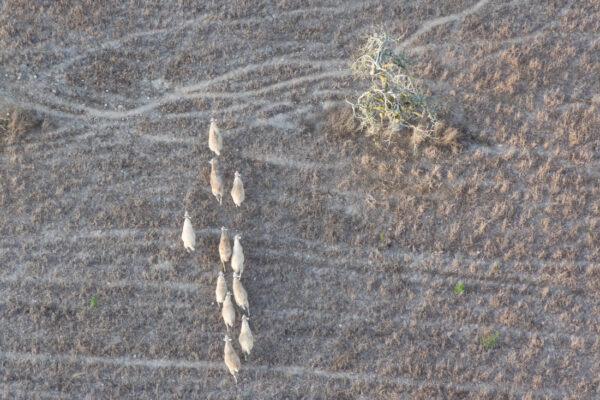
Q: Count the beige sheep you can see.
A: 11